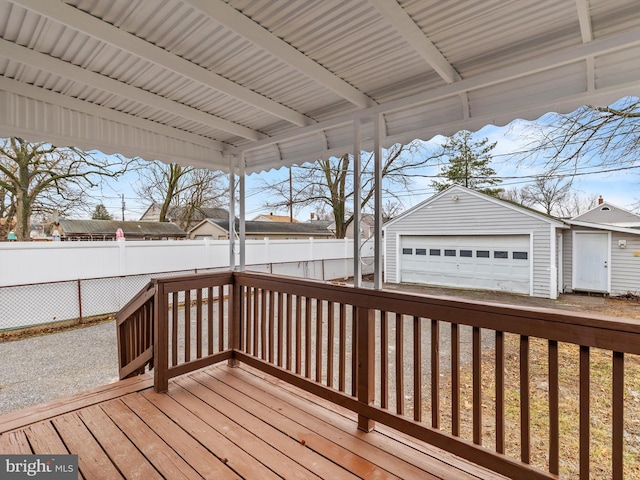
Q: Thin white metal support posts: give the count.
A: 4